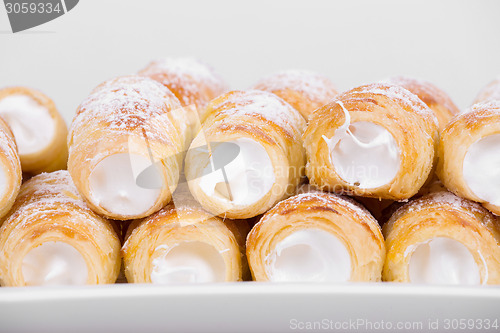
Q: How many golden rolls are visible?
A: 14